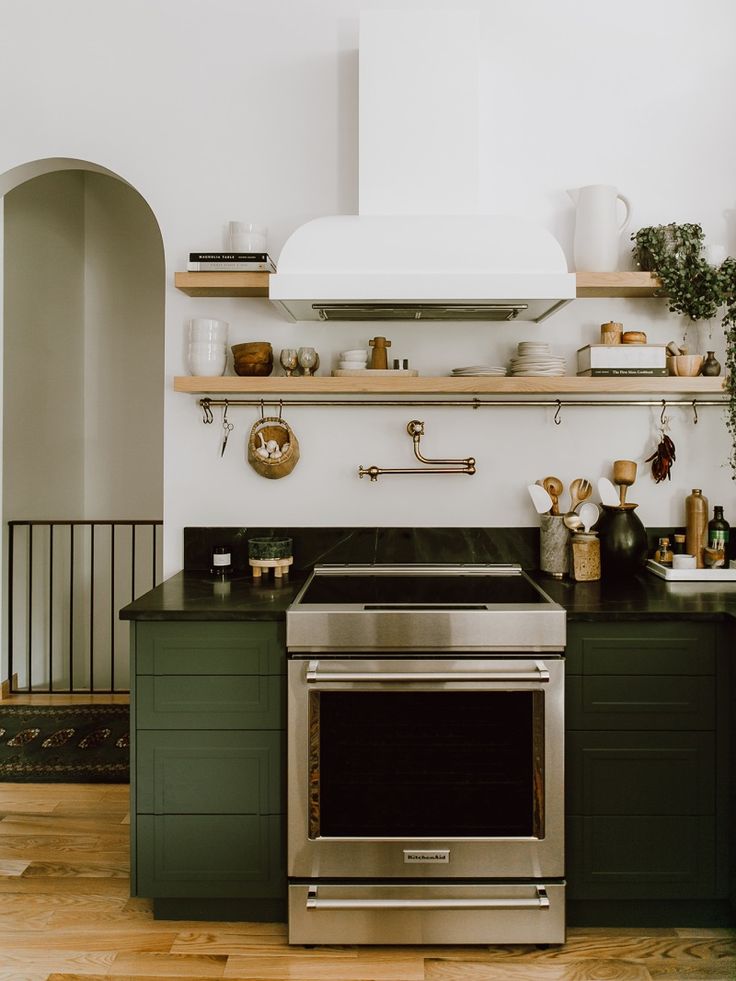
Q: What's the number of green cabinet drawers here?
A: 8